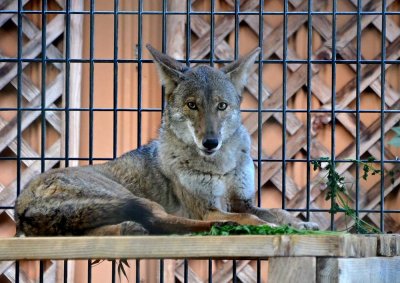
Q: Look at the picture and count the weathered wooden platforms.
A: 1